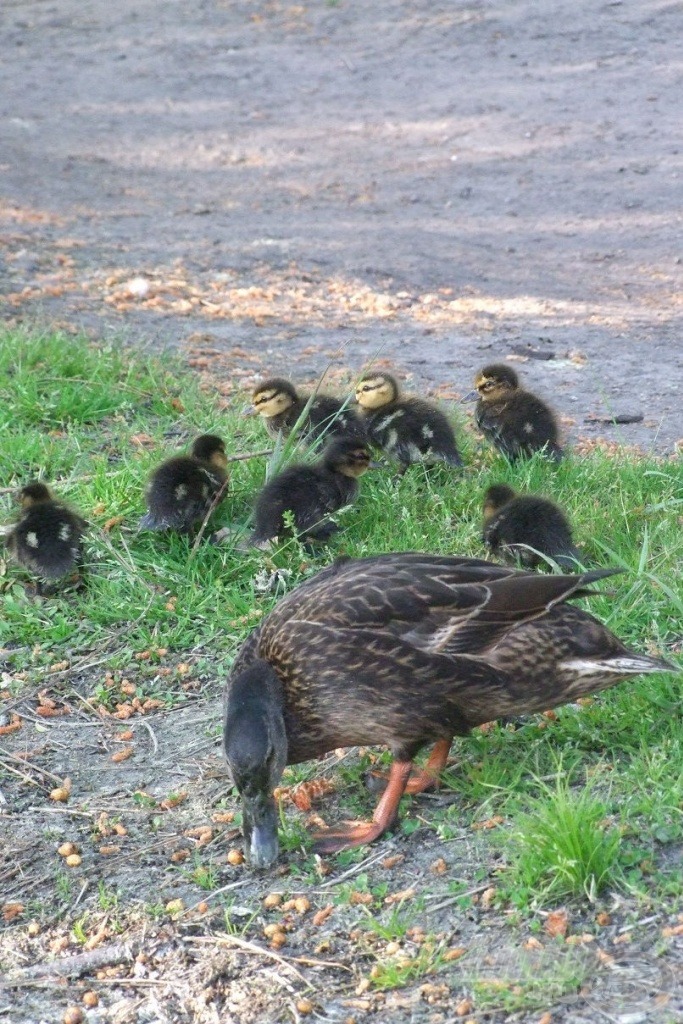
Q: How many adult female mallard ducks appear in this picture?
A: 1